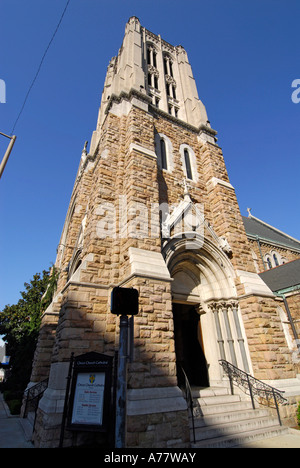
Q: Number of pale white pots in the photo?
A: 0